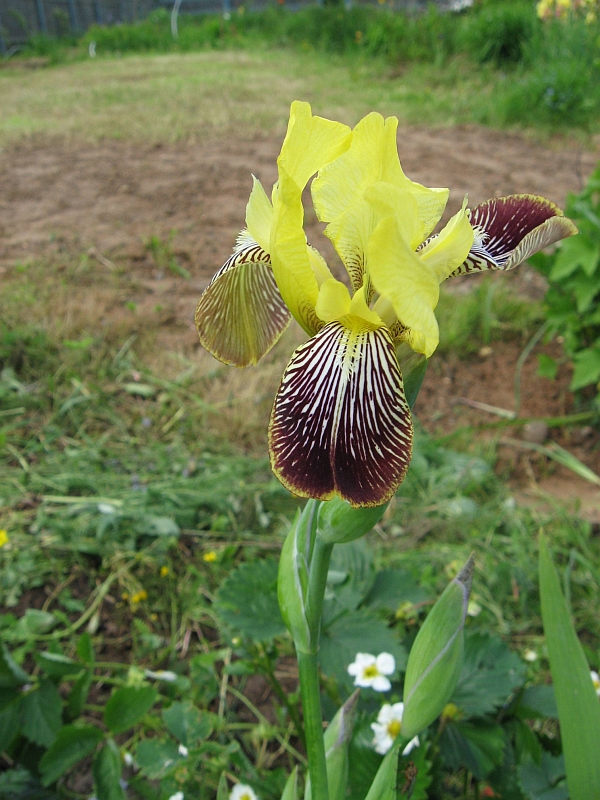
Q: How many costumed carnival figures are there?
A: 0